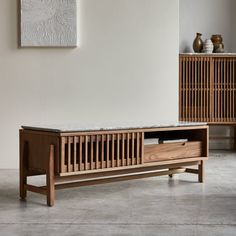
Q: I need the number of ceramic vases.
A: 3